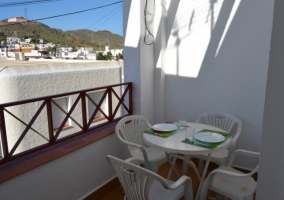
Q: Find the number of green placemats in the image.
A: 2